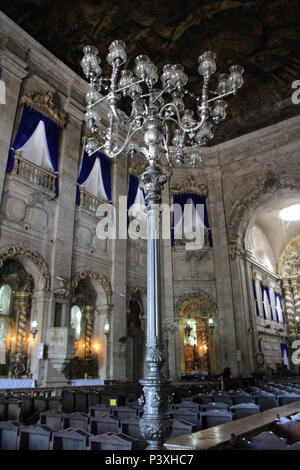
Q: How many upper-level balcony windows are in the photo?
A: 4